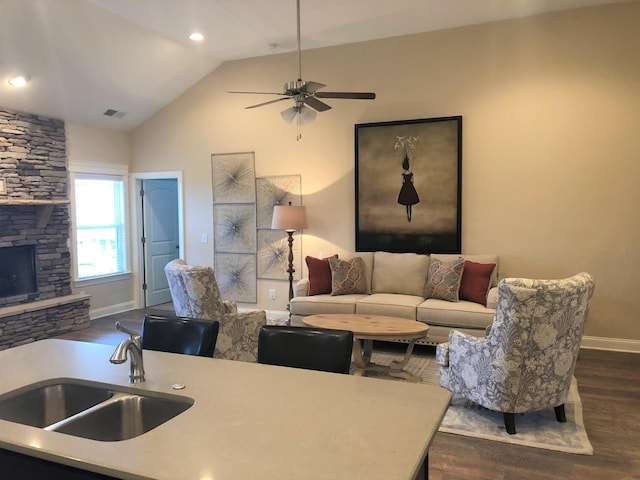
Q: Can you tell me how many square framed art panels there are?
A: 5